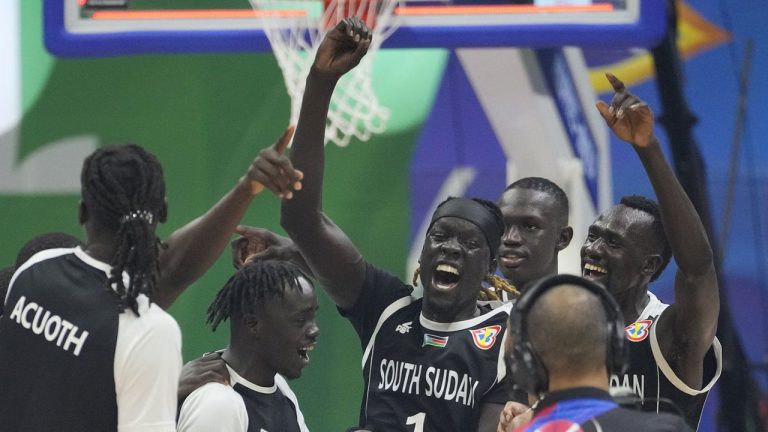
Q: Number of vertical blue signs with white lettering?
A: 1